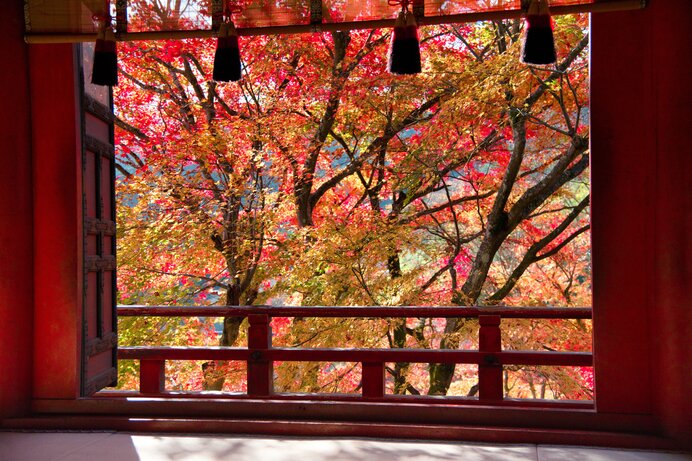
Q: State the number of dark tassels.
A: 4